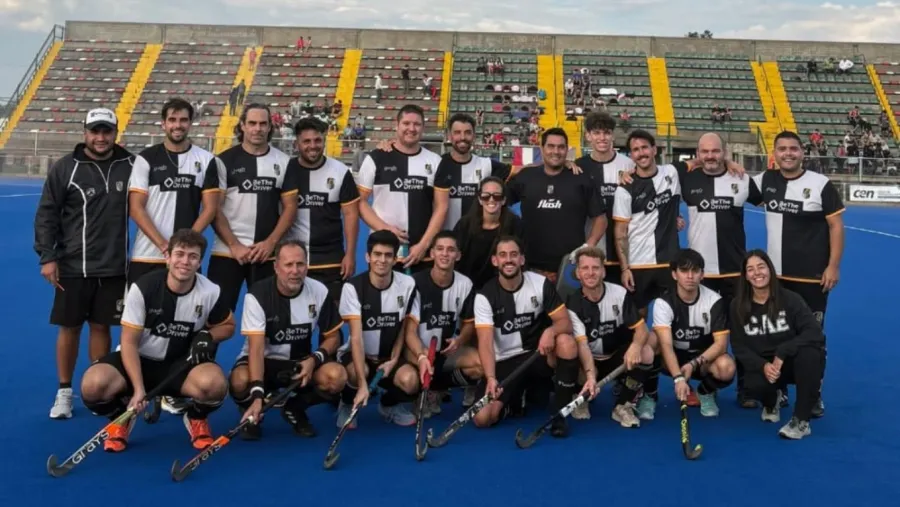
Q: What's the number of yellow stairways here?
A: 9